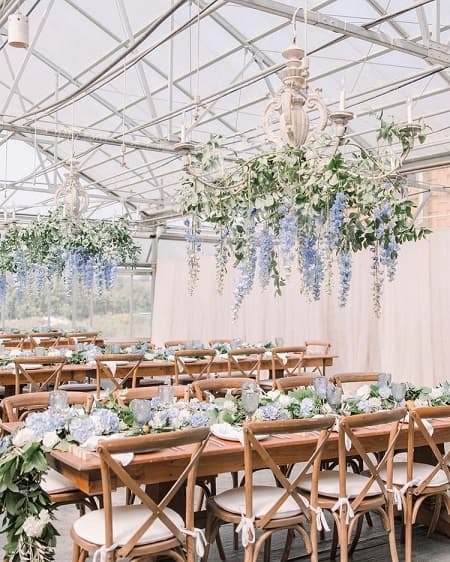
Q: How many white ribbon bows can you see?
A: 7